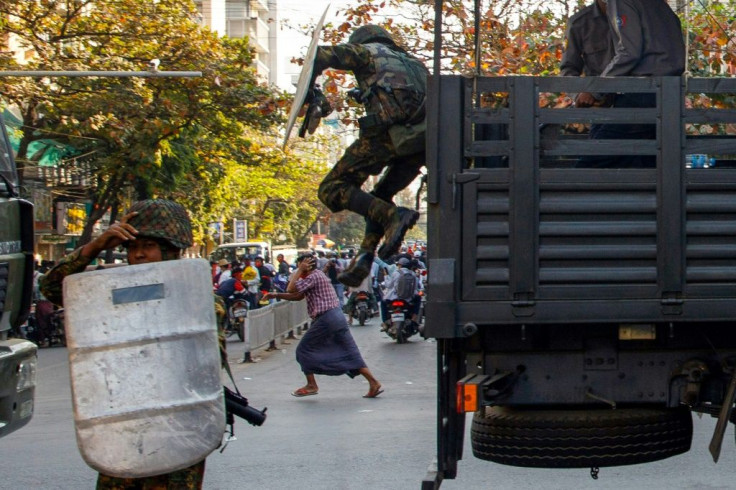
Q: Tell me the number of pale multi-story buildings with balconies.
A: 1